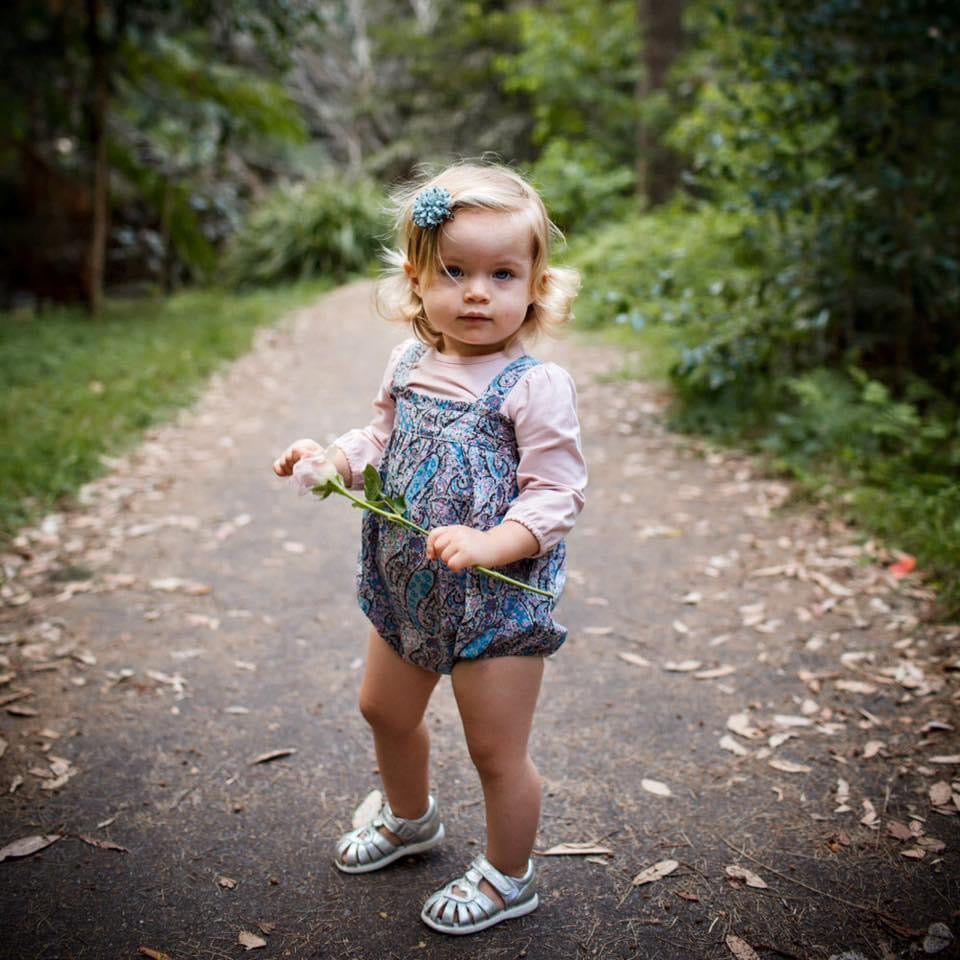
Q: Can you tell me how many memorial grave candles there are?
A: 0